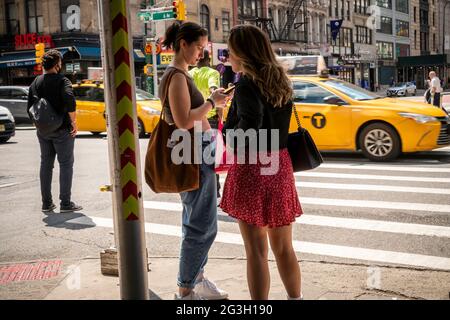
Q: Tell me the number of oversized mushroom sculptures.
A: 0